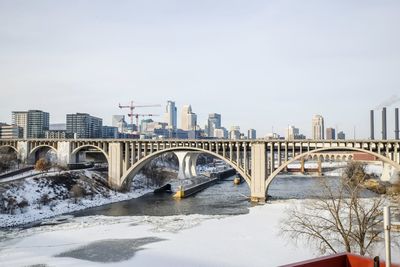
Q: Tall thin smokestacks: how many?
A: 3